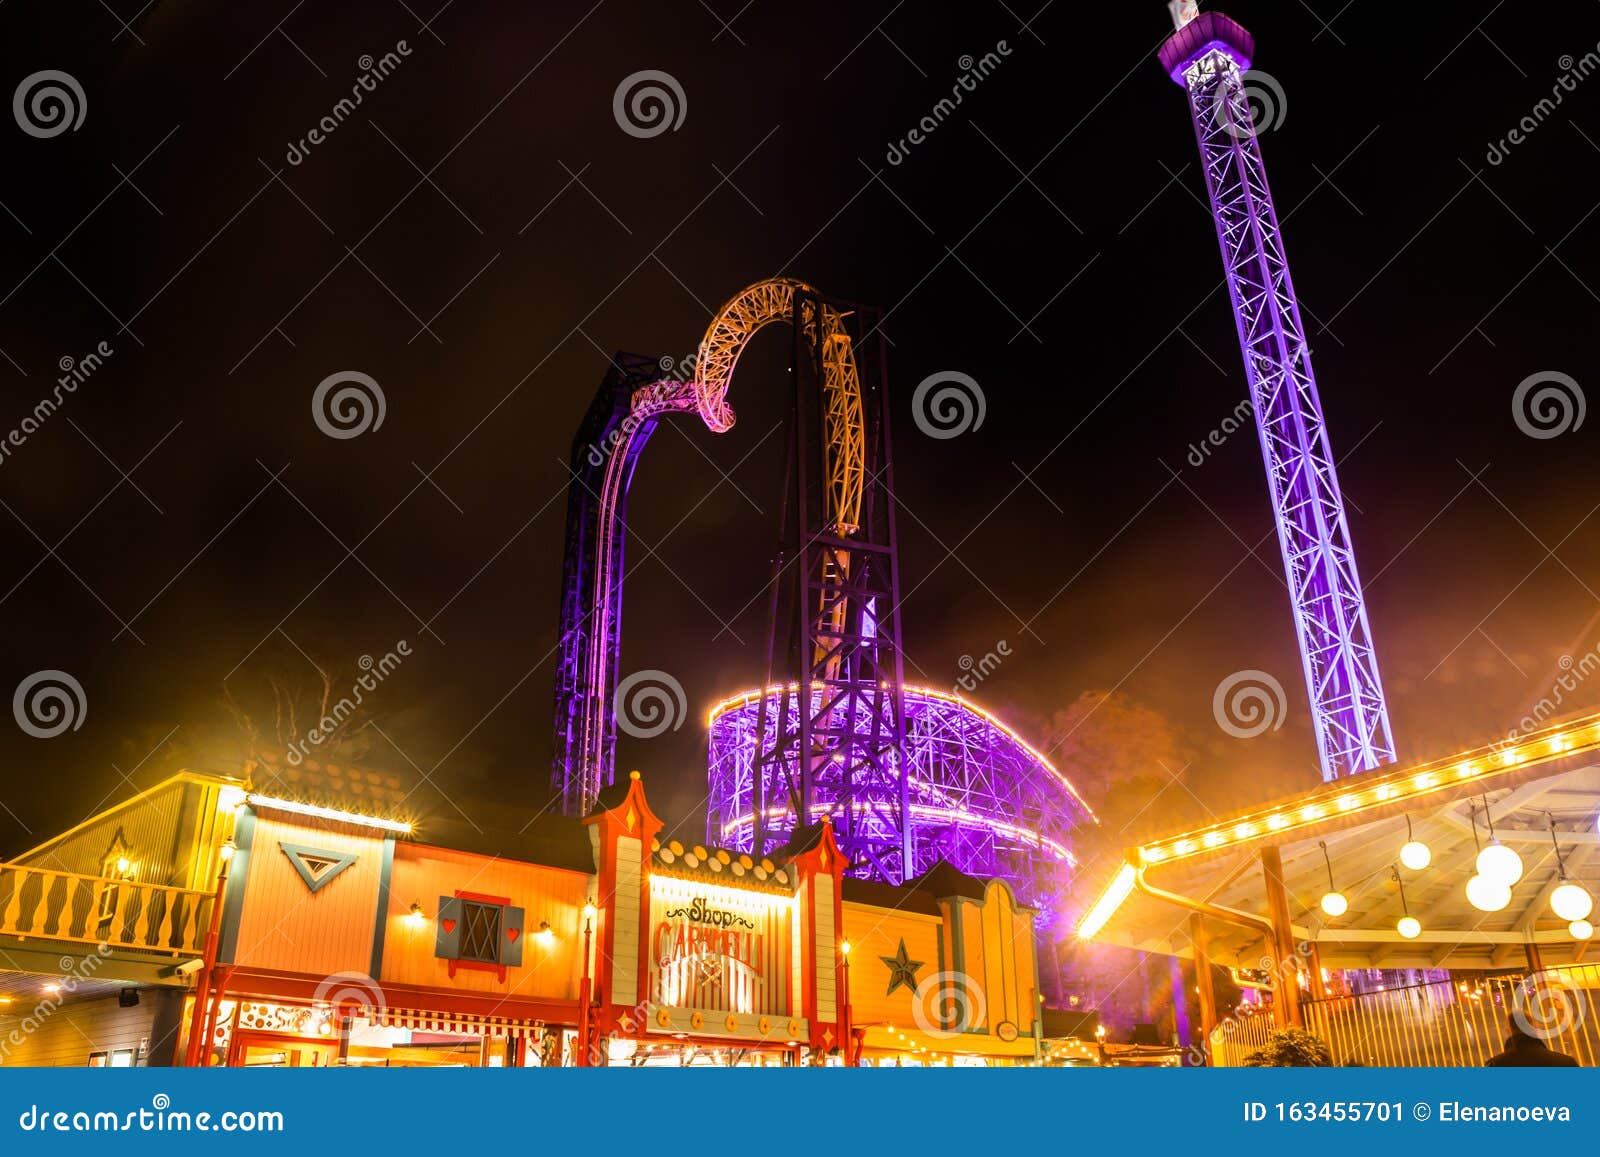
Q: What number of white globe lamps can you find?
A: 7